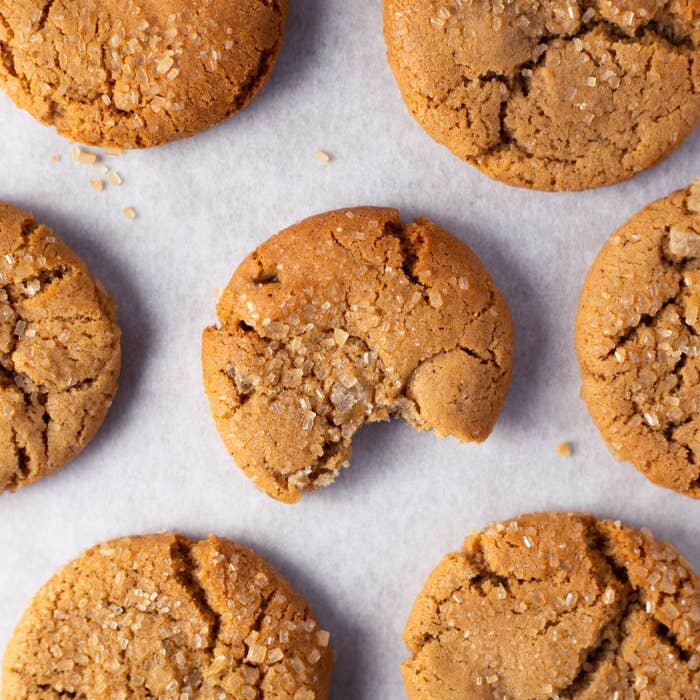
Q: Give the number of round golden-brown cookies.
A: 7